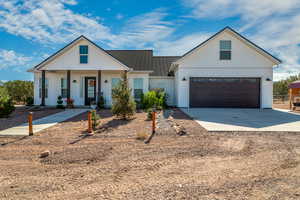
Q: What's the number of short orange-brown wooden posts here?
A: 3